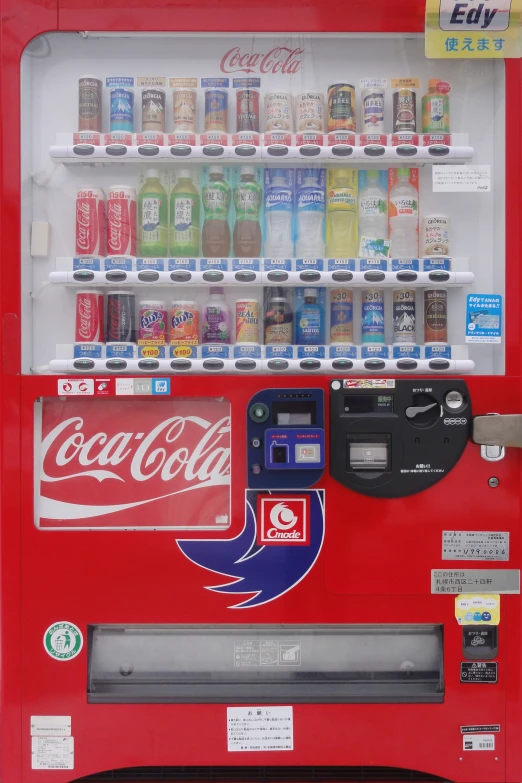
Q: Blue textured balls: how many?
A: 0